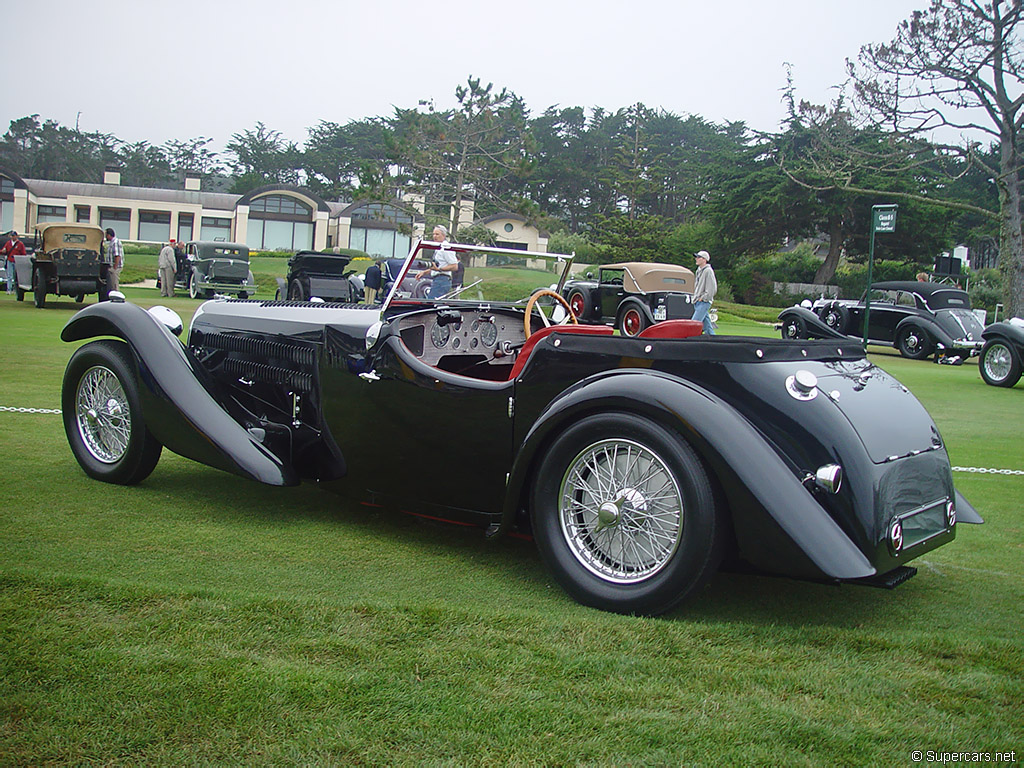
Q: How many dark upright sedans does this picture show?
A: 1